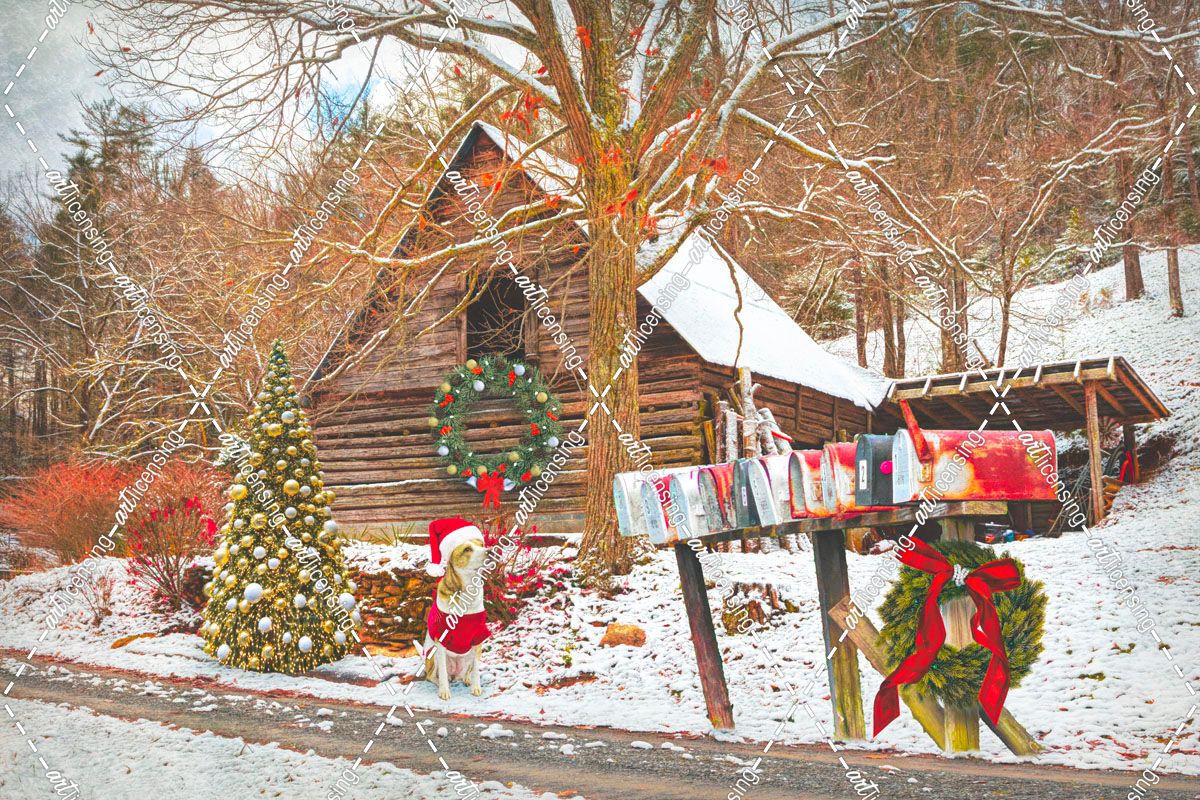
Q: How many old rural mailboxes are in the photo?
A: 10